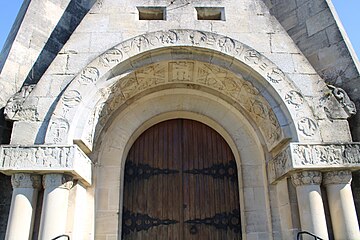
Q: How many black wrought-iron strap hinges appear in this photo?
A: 4